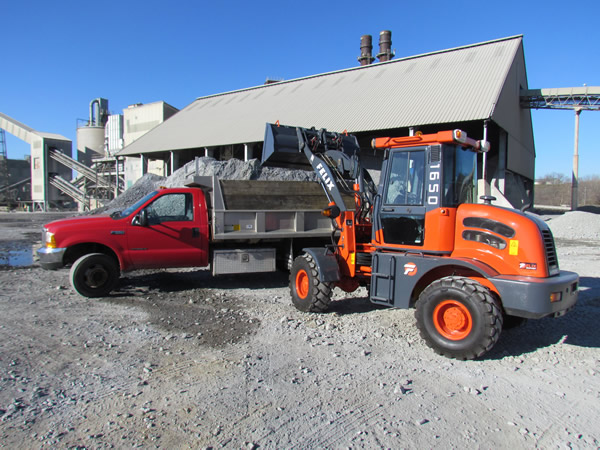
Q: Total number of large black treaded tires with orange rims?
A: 2